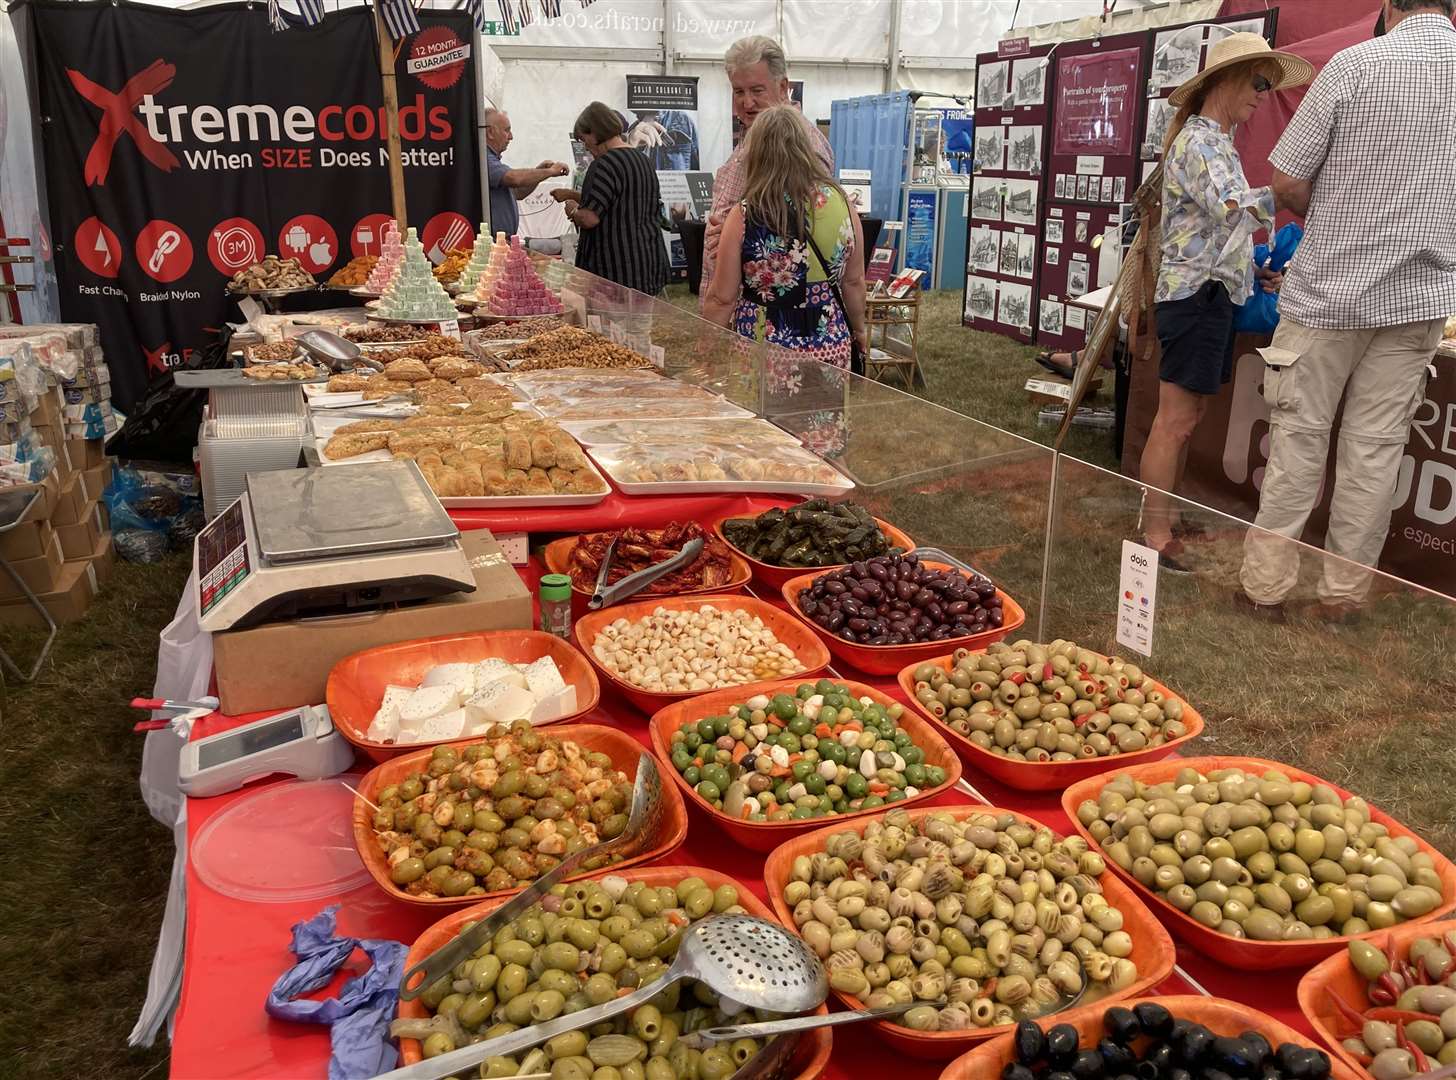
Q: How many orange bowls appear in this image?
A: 13